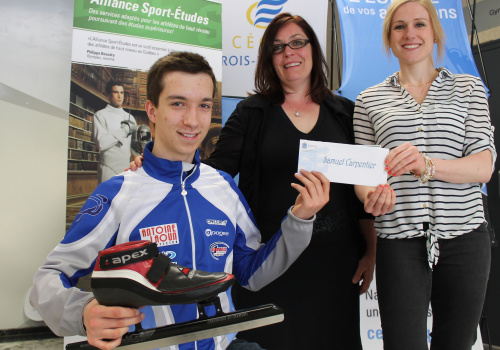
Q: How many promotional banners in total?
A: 3